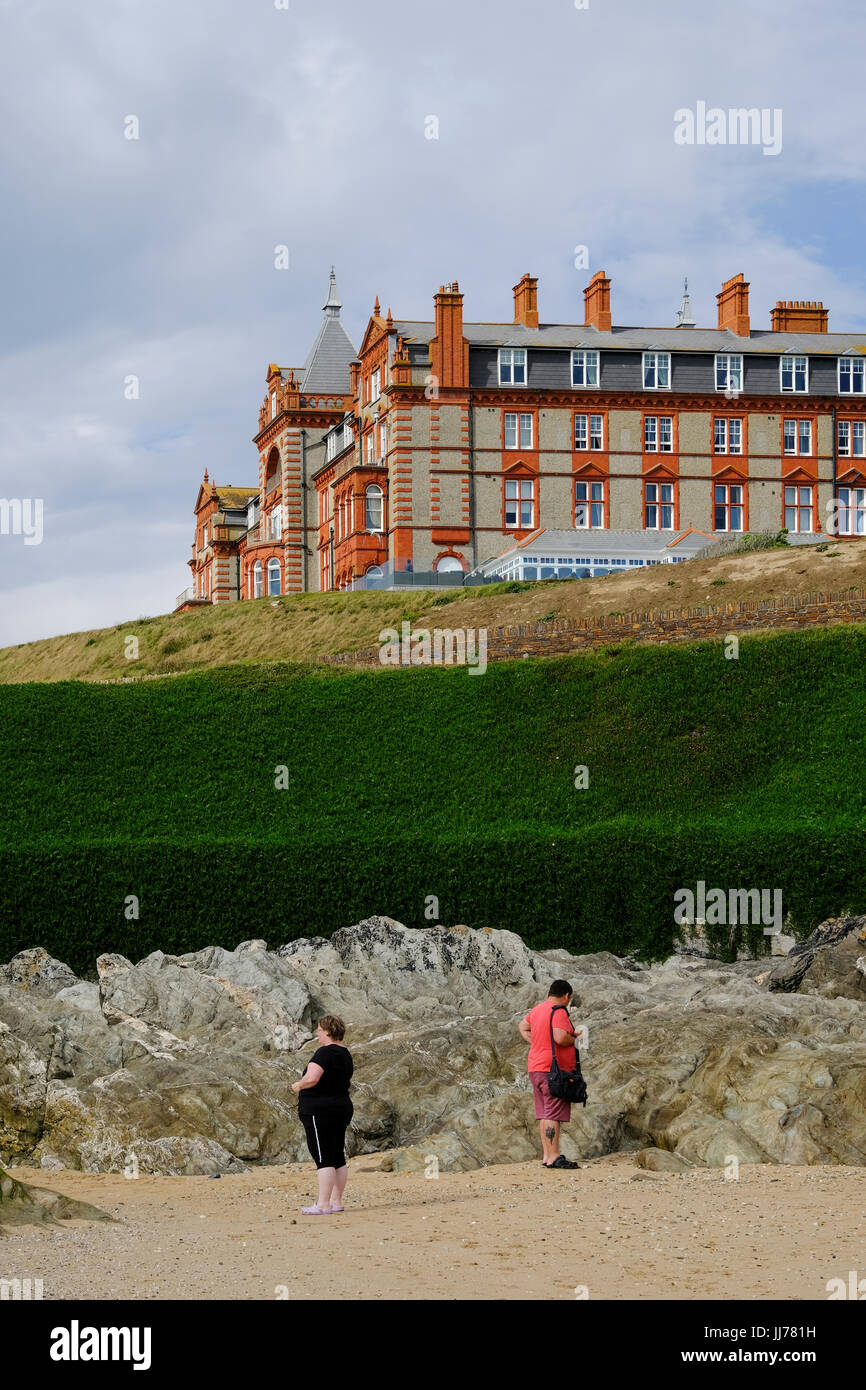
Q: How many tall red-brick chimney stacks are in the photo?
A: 5